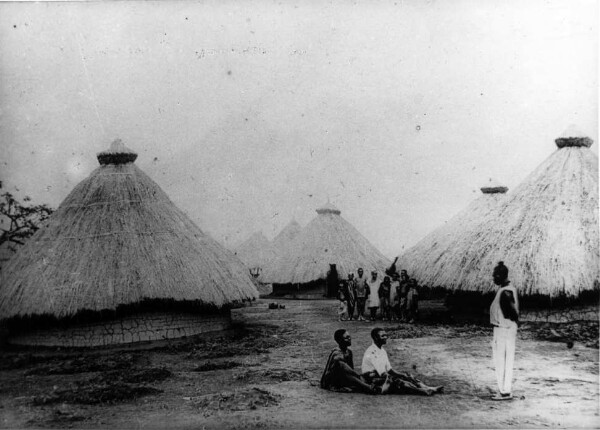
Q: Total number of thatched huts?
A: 6